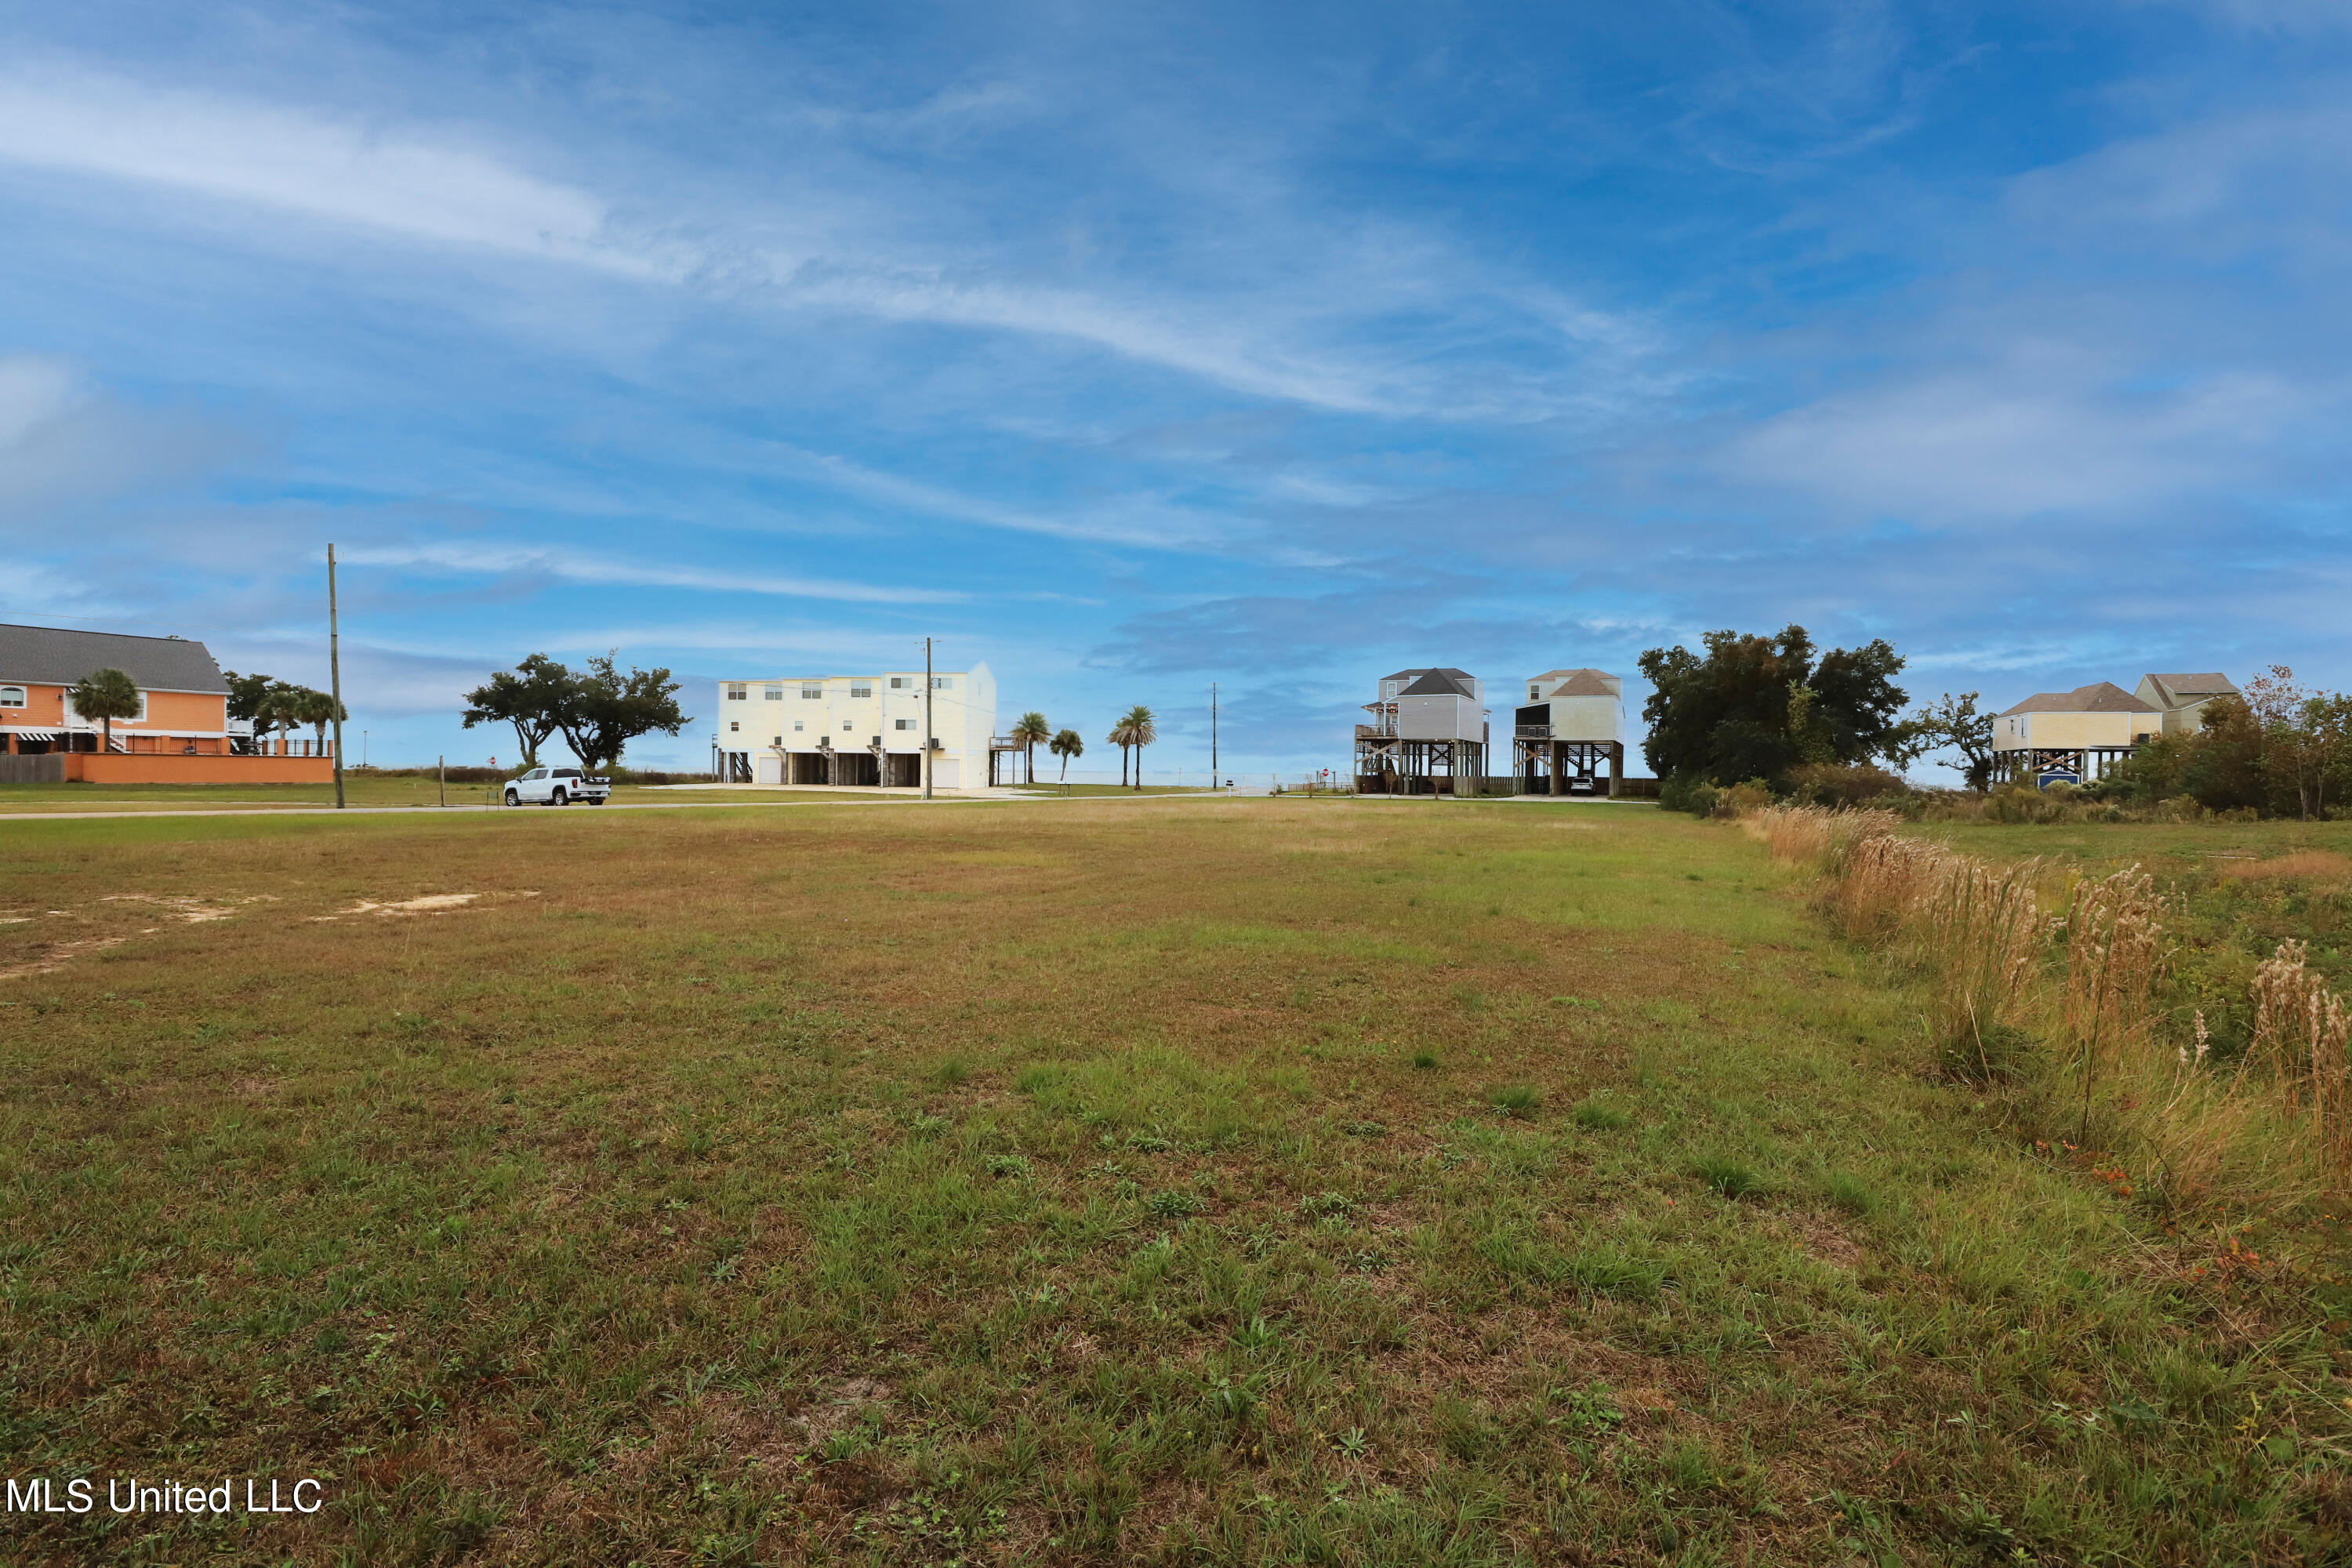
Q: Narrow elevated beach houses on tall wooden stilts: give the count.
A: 2